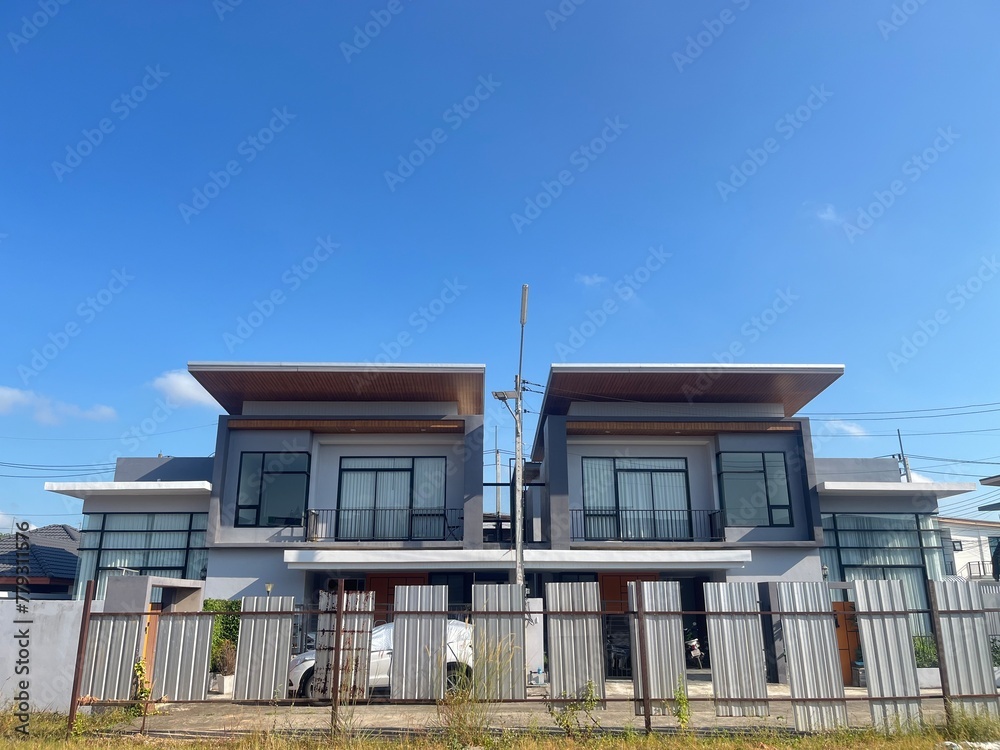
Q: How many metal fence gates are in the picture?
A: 12